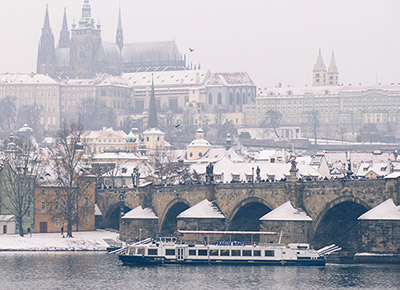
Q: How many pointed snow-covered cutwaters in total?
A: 4